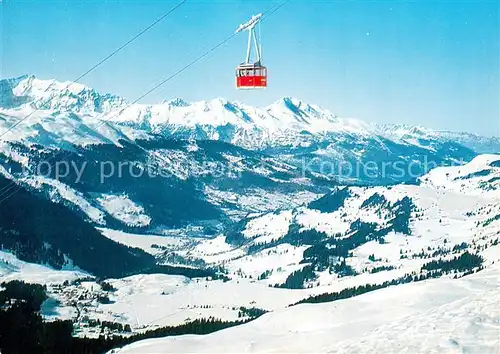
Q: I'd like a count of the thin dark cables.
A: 2